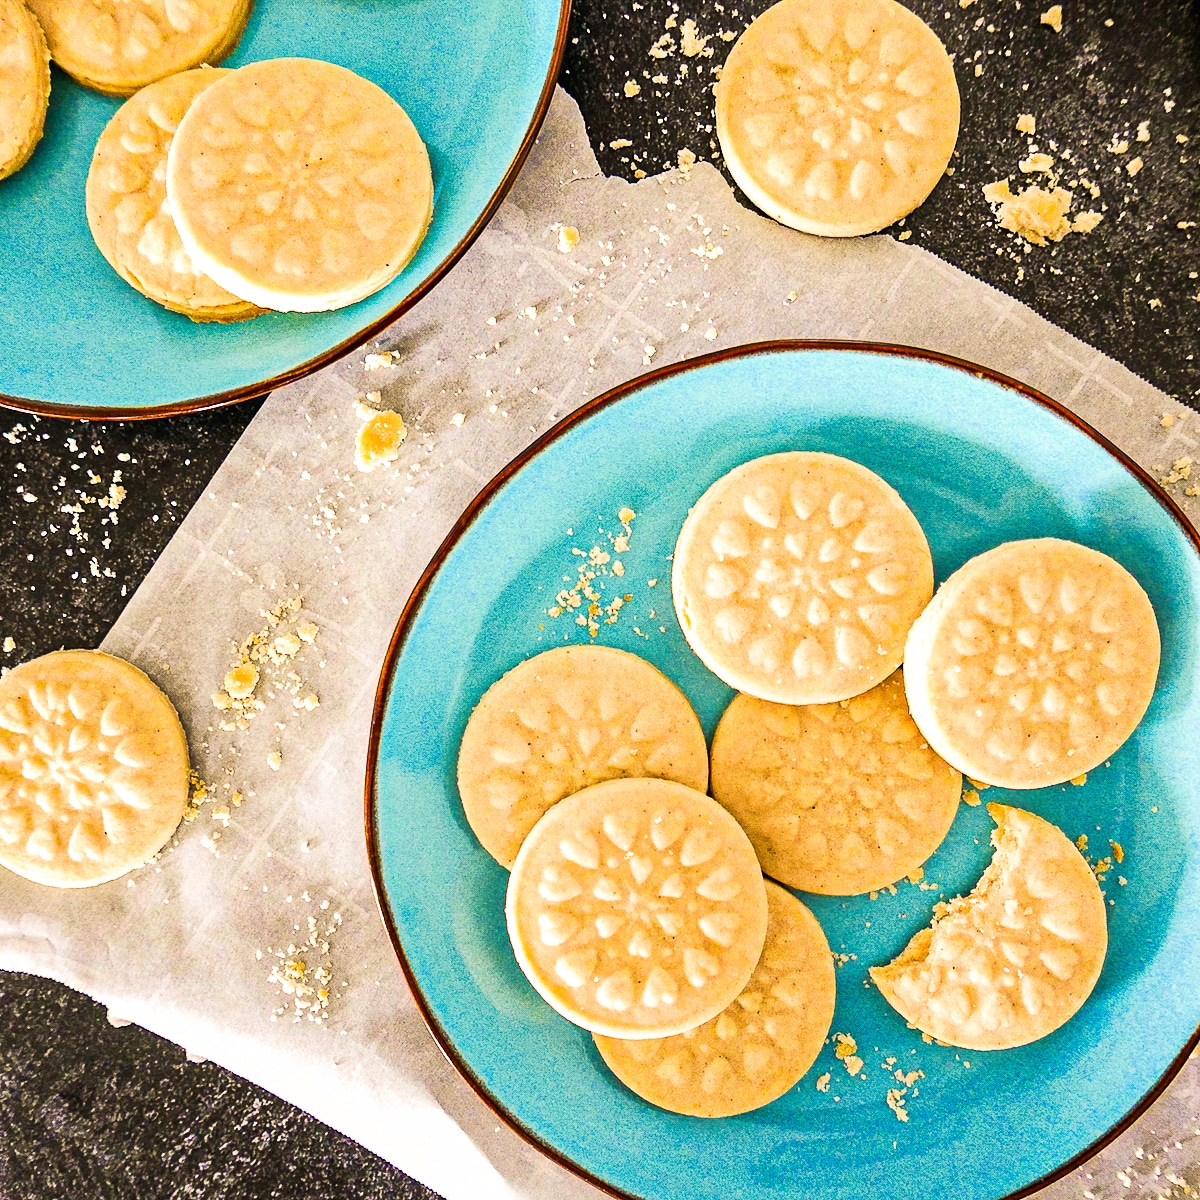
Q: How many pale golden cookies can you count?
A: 13